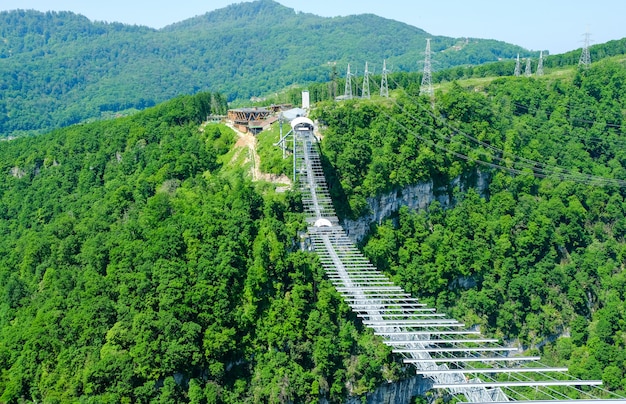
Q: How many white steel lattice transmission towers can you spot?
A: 8